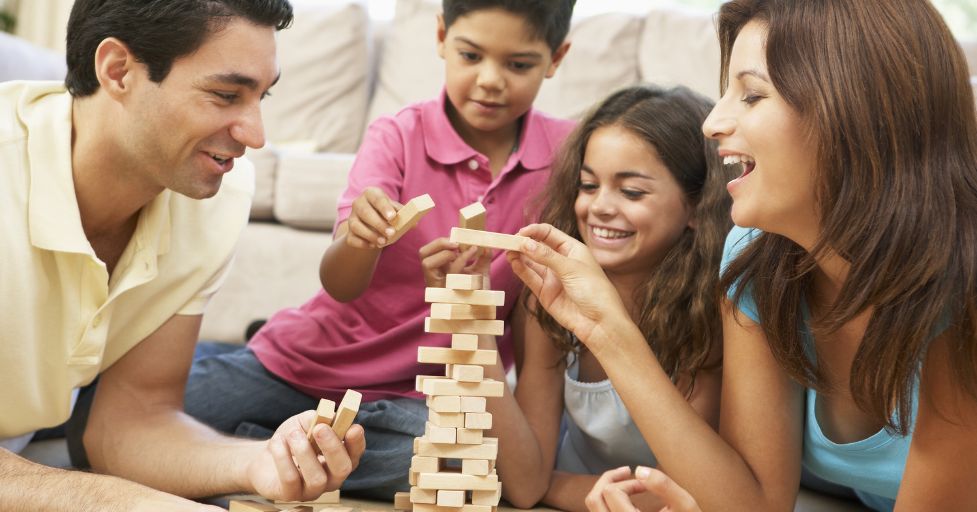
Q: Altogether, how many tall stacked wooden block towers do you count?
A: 1